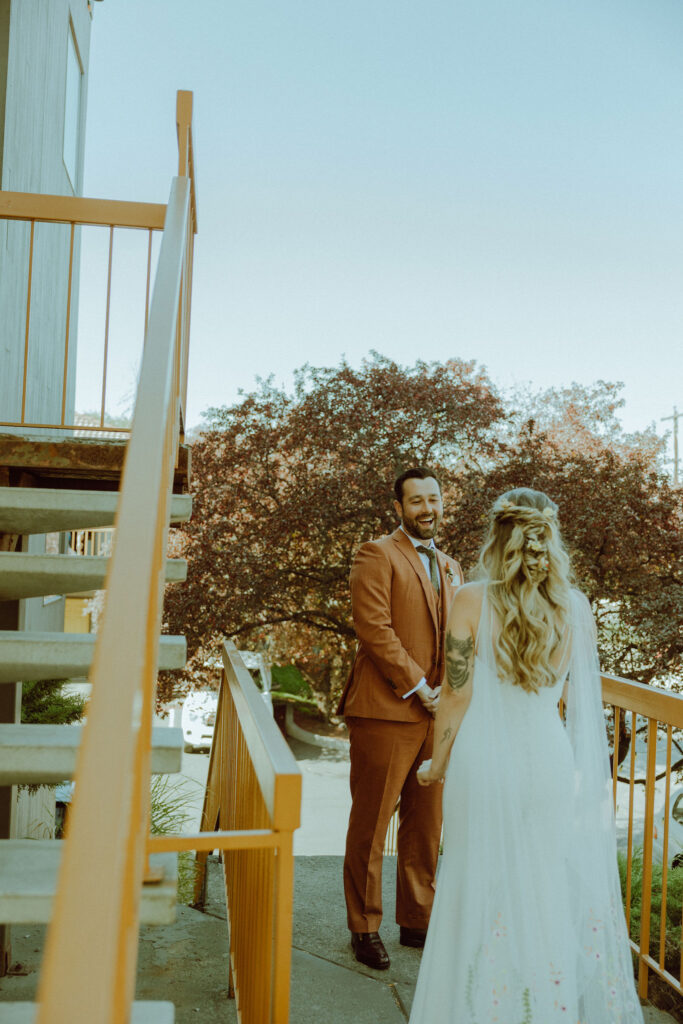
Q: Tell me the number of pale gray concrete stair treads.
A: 6